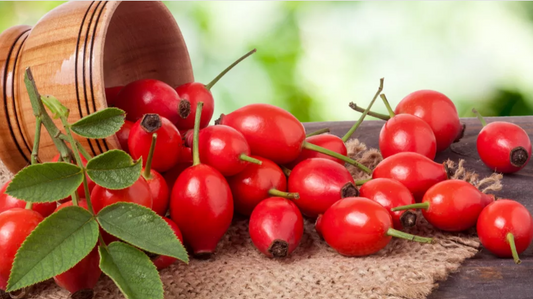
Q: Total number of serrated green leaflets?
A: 6